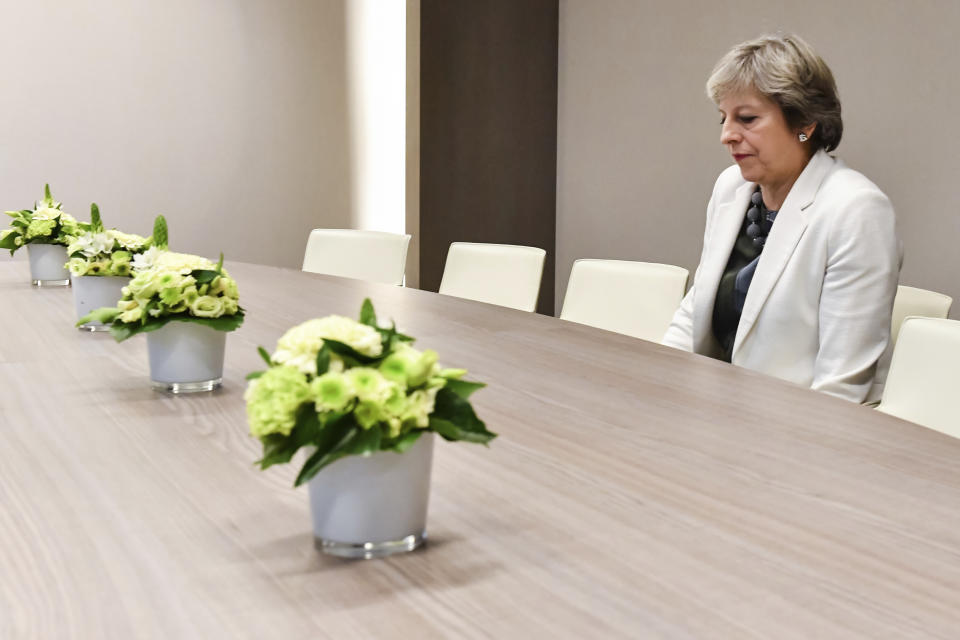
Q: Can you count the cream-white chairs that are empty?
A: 4